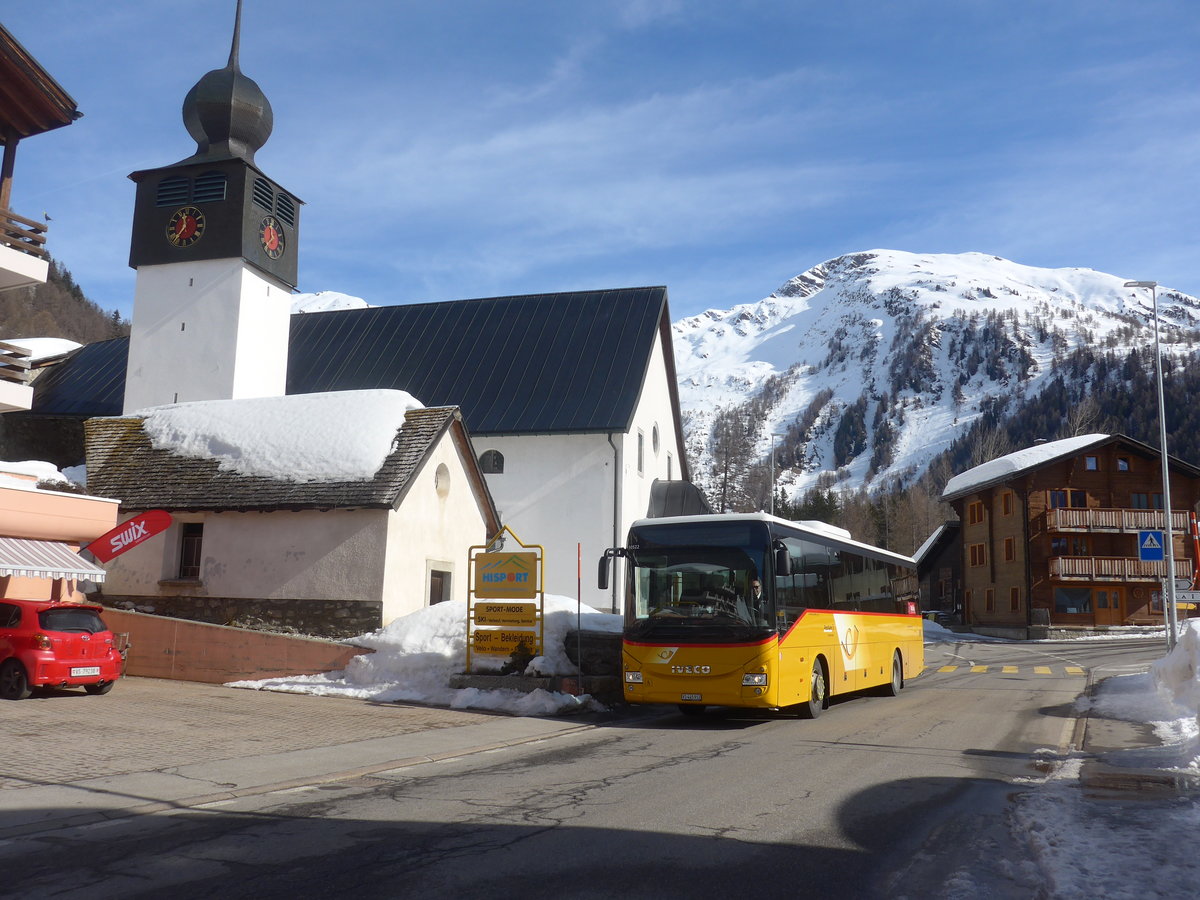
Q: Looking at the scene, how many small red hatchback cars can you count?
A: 1